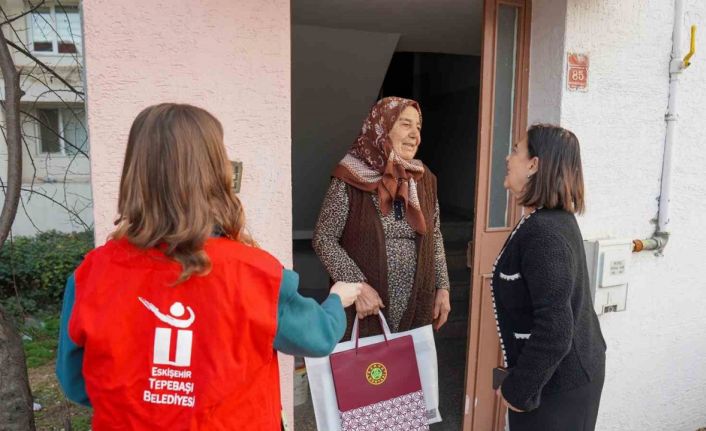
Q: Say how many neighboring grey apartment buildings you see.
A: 1